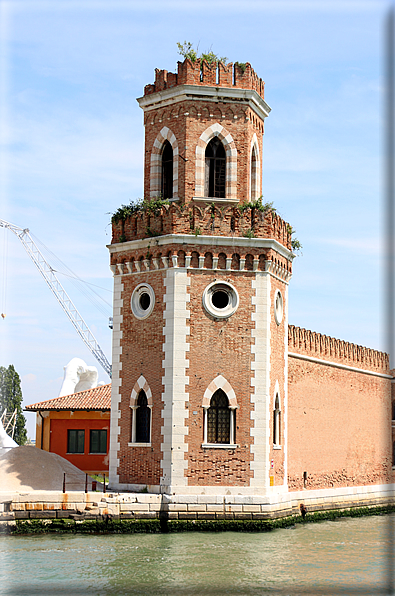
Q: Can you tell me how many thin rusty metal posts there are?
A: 3